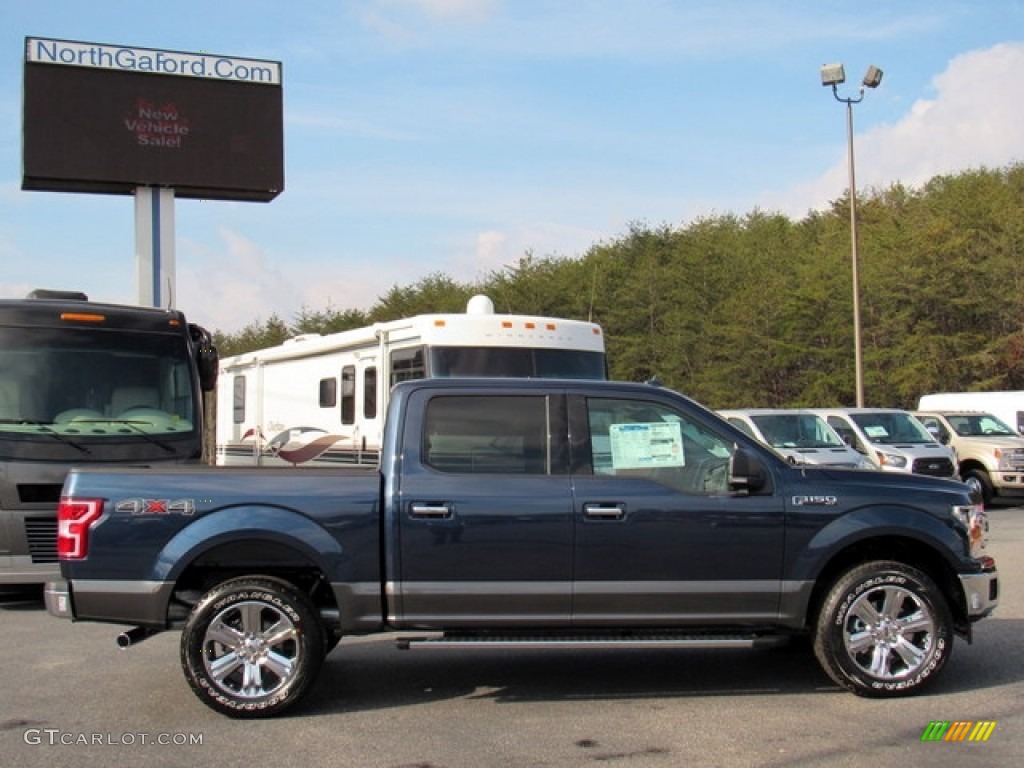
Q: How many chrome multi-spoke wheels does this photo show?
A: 2